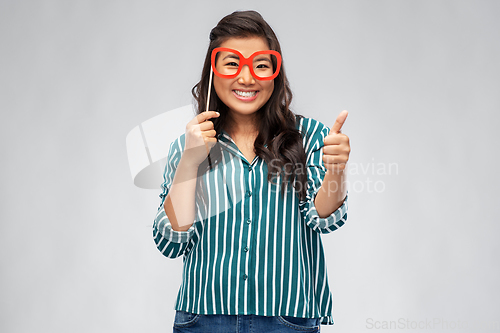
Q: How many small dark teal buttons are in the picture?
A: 5